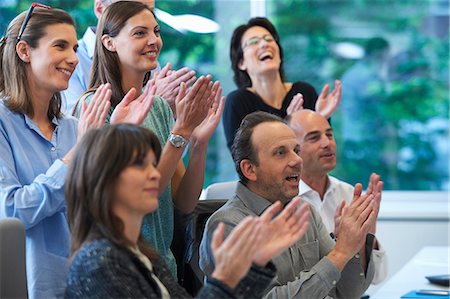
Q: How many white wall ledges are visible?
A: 1